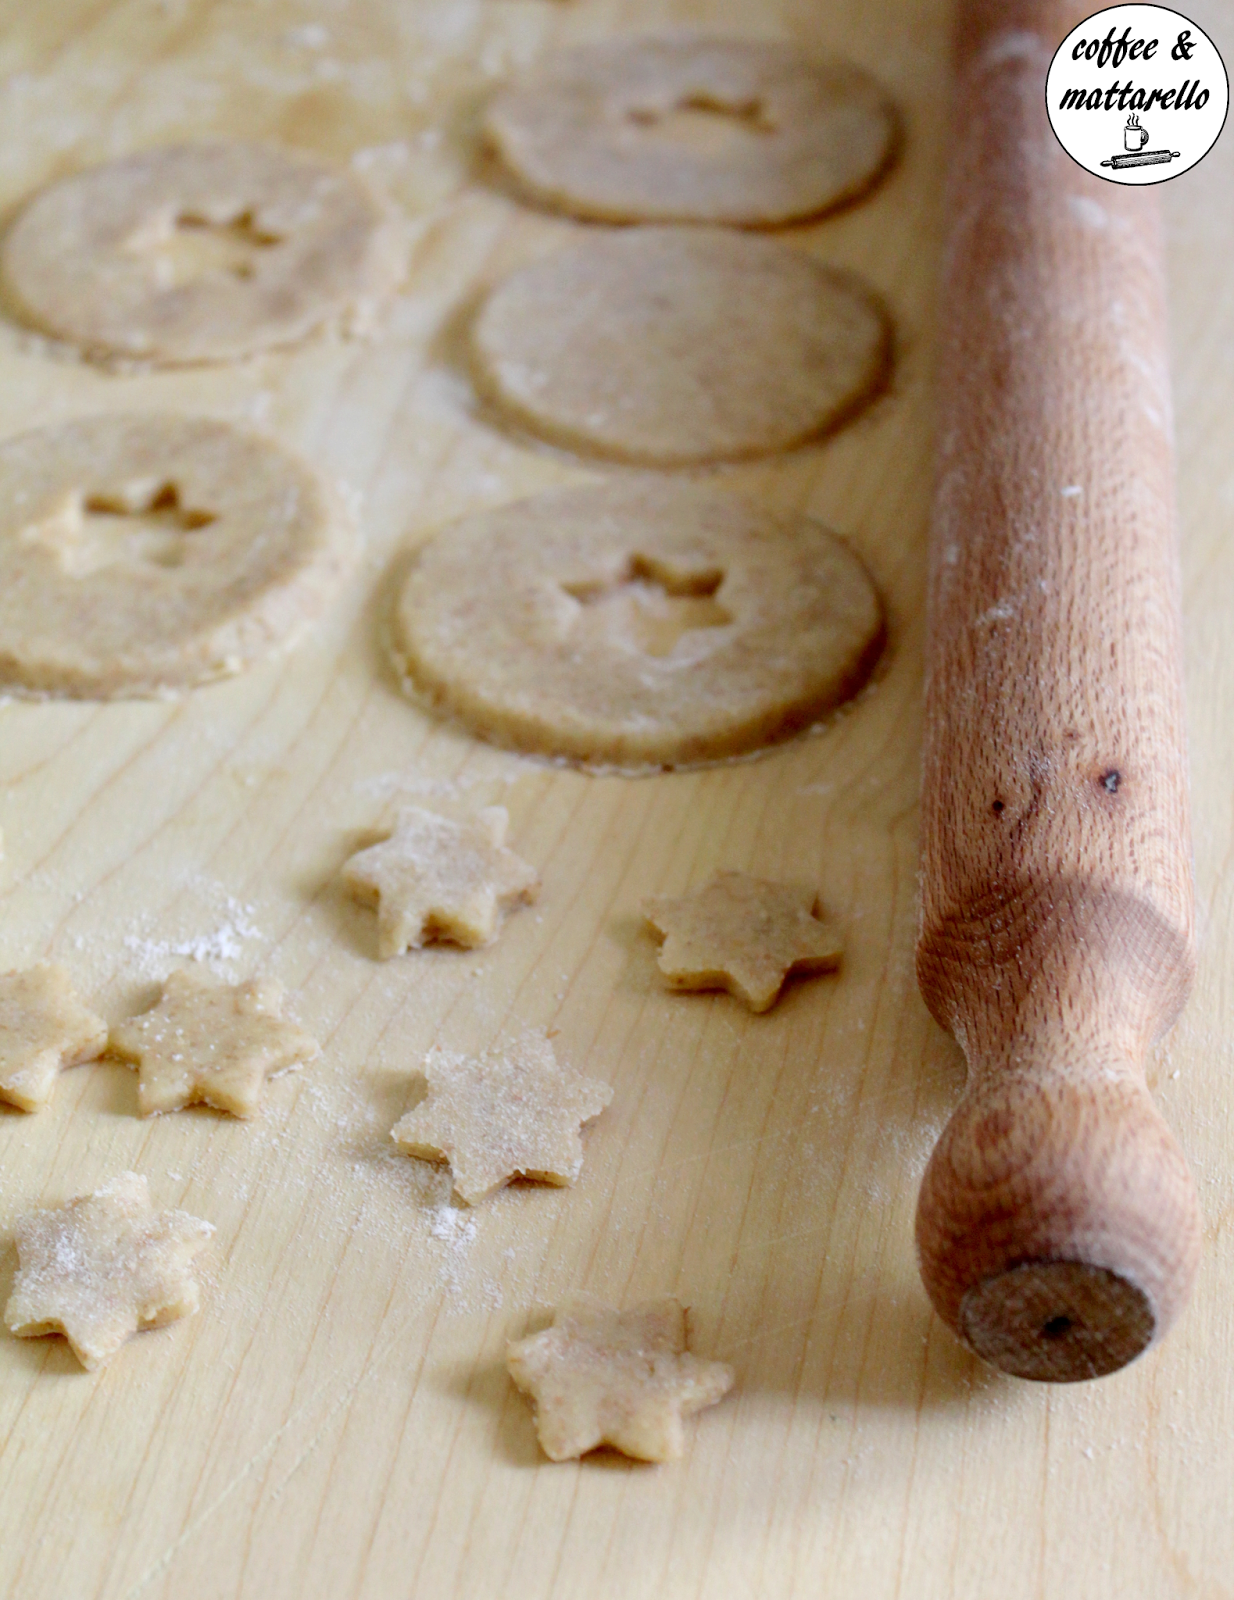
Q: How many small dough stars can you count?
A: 7